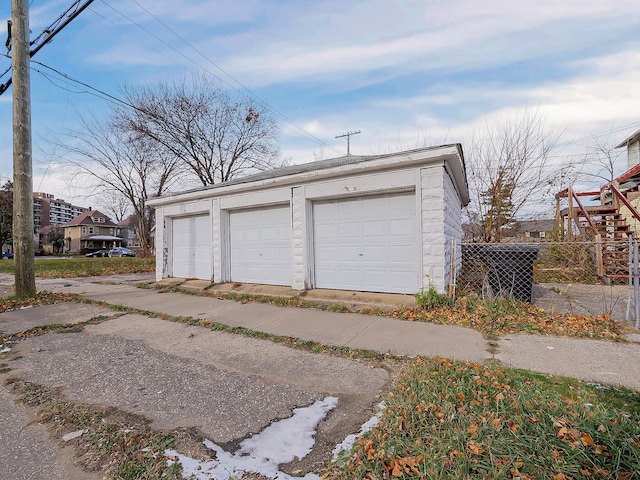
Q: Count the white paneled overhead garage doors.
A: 3